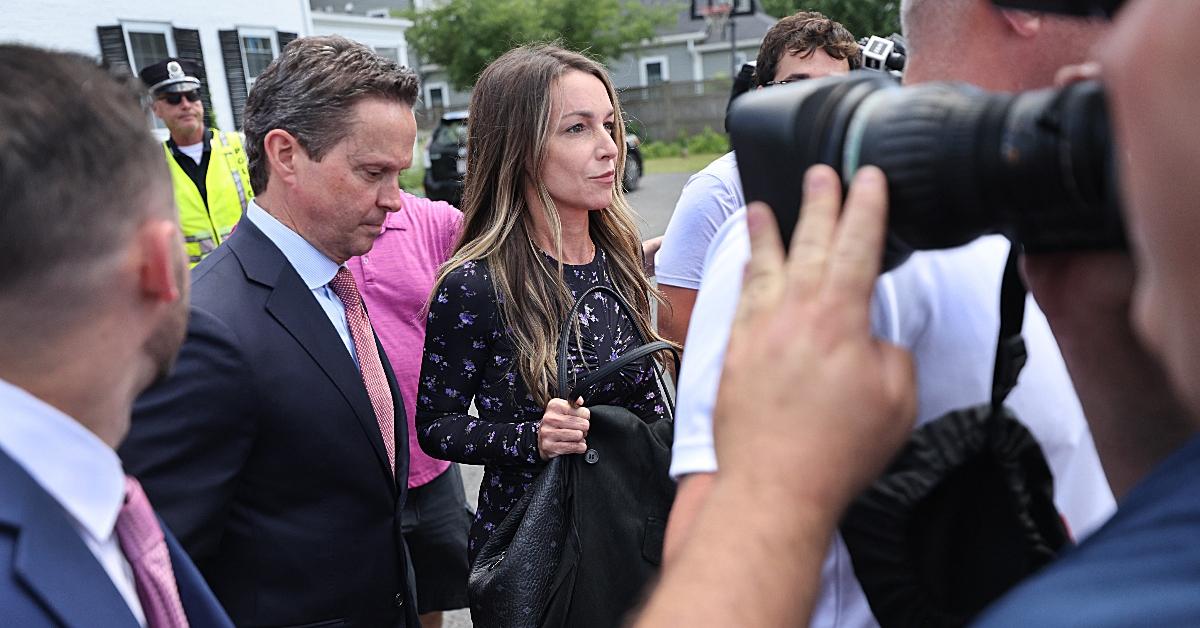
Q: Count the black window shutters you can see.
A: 4